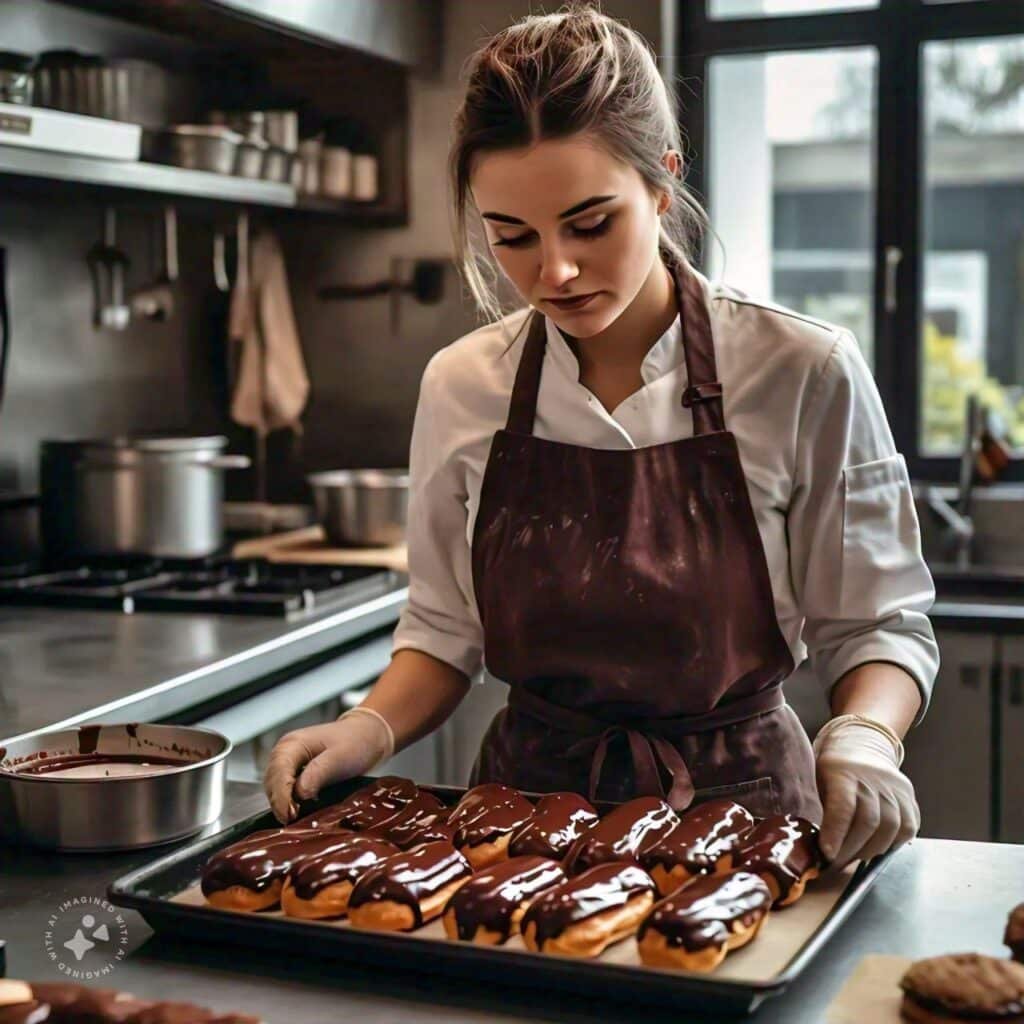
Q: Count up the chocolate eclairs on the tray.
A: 13